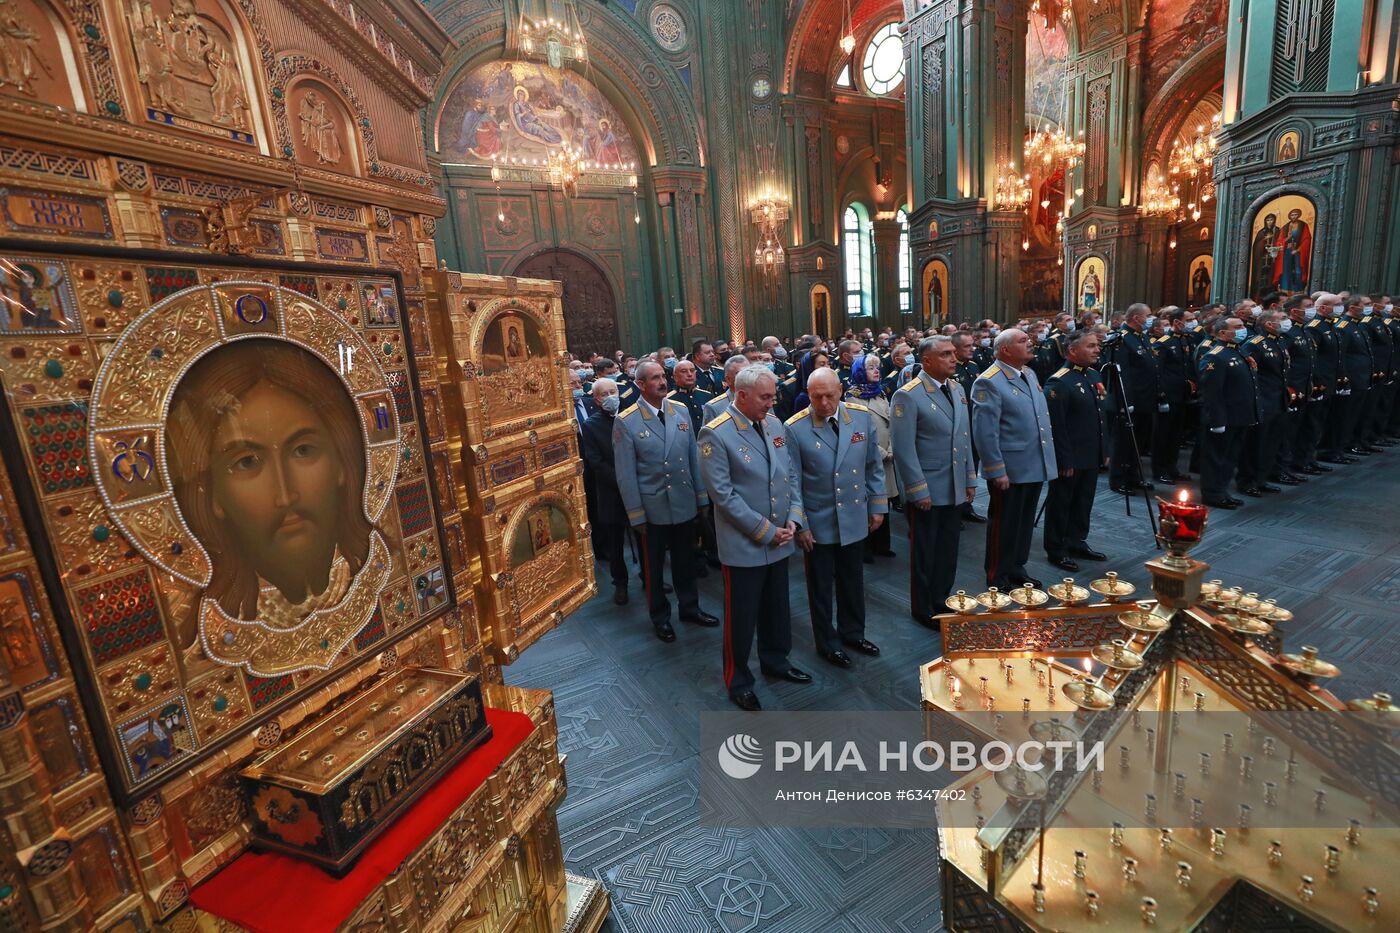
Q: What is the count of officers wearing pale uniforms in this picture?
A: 6